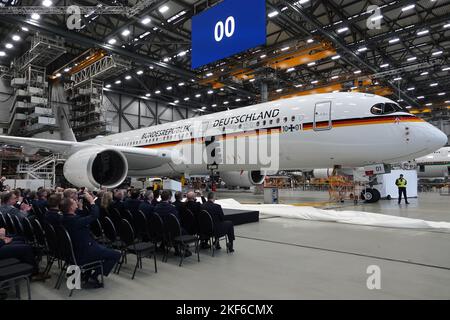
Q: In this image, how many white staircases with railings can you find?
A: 1